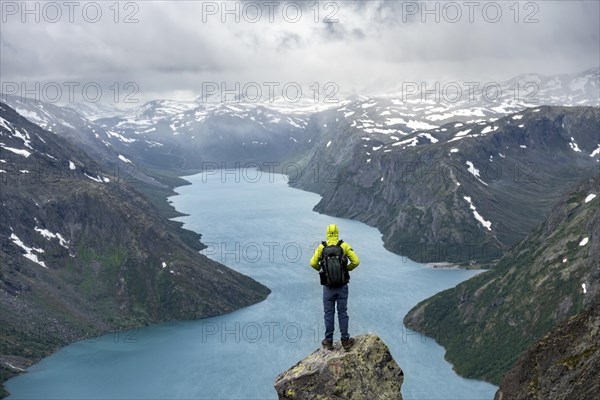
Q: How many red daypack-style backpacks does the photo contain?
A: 0